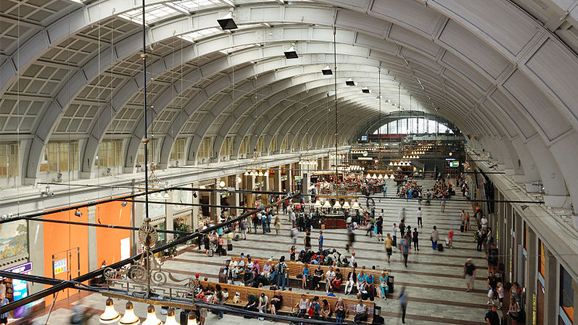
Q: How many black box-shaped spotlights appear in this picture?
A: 5